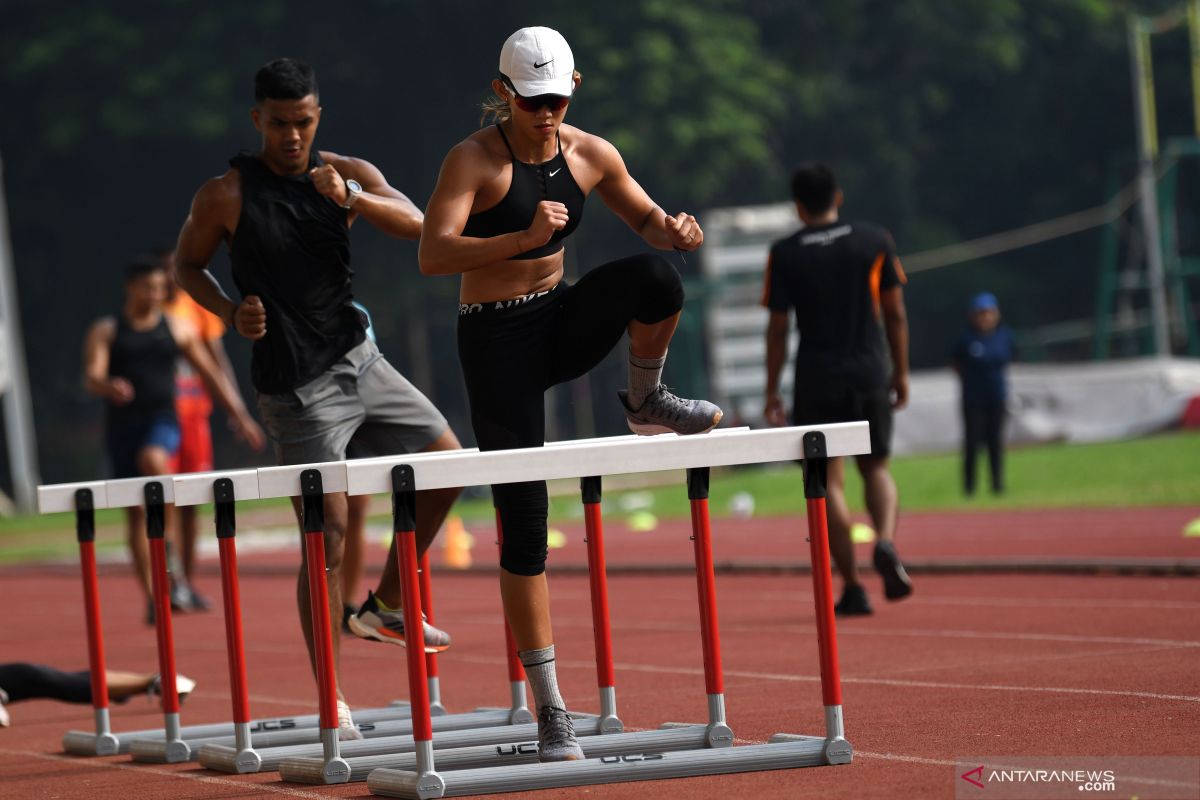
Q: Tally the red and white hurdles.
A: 5